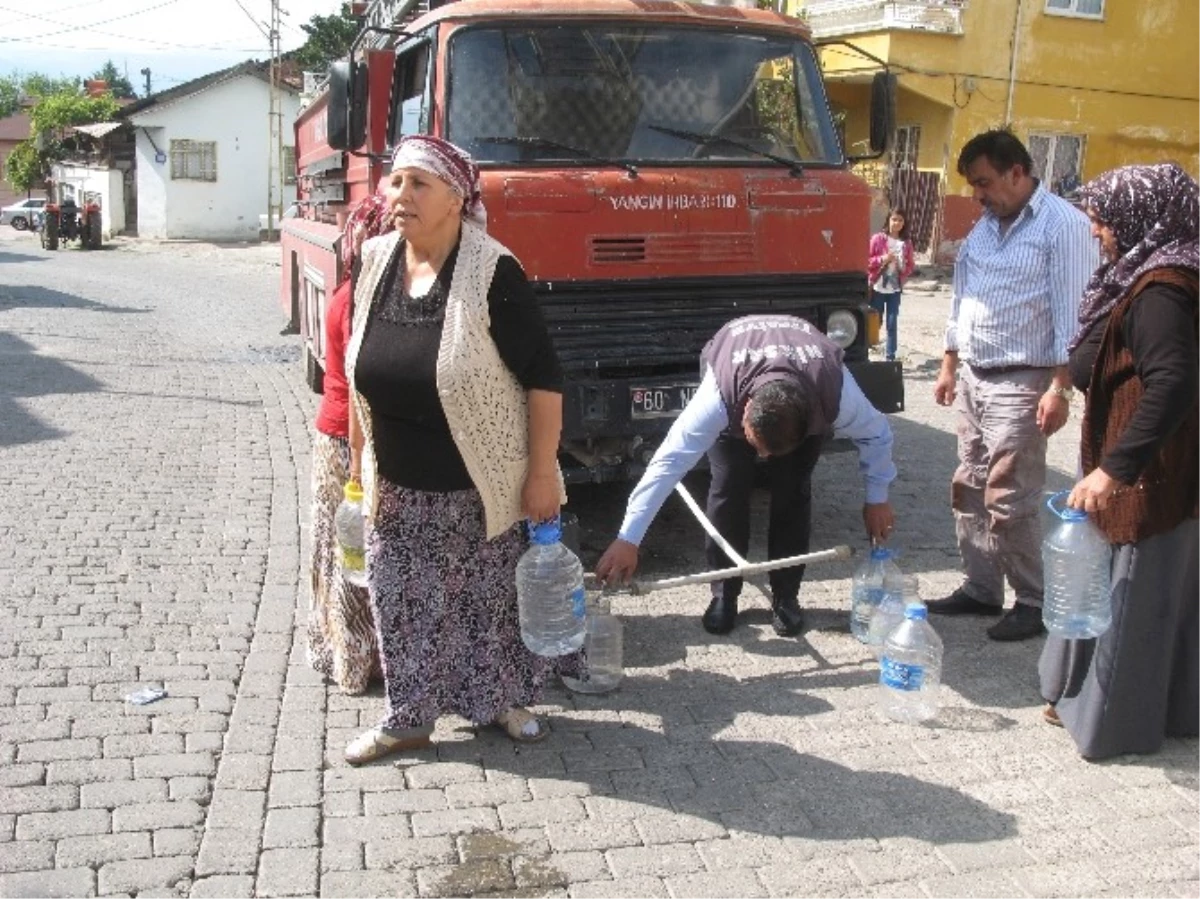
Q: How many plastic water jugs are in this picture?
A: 7